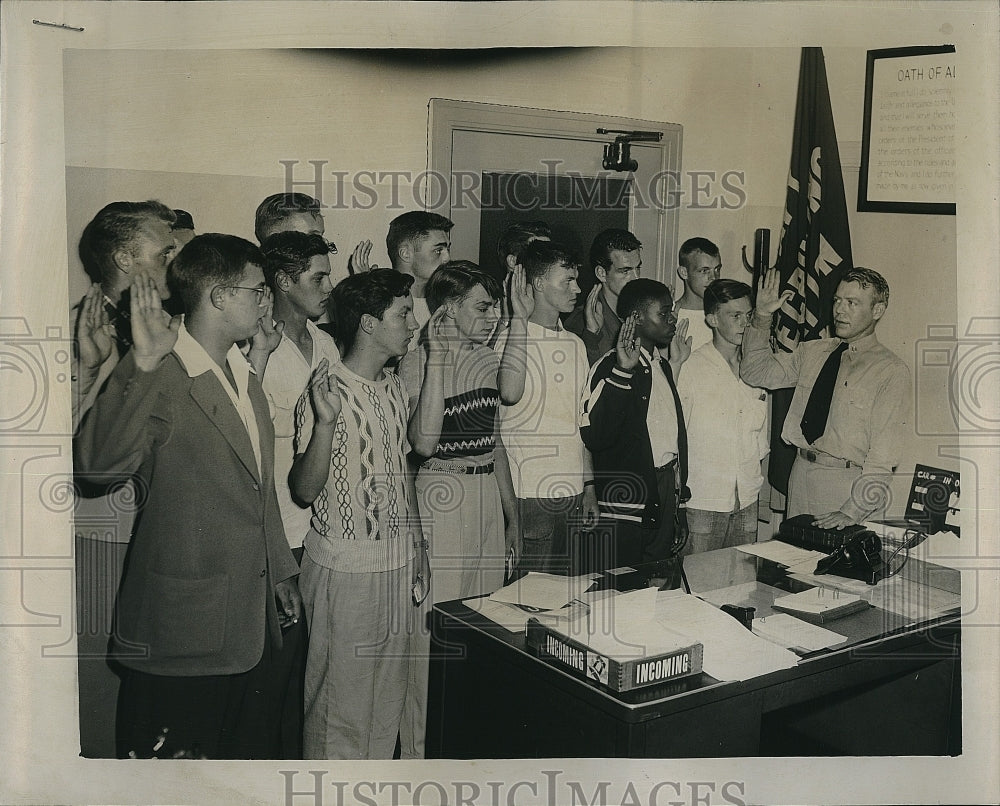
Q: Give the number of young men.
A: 14